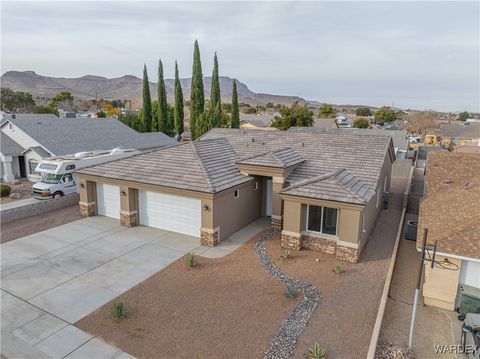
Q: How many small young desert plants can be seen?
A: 6